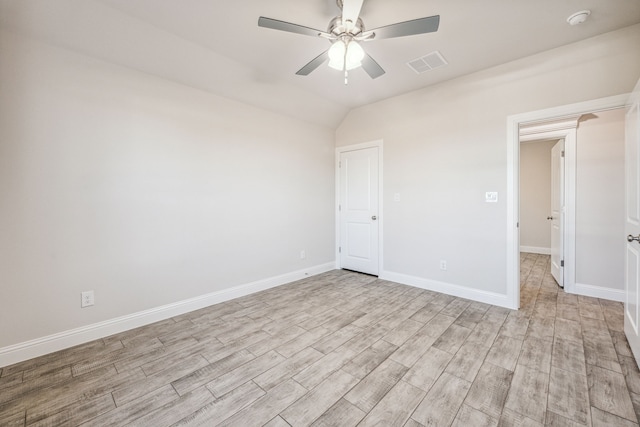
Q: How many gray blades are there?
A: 4